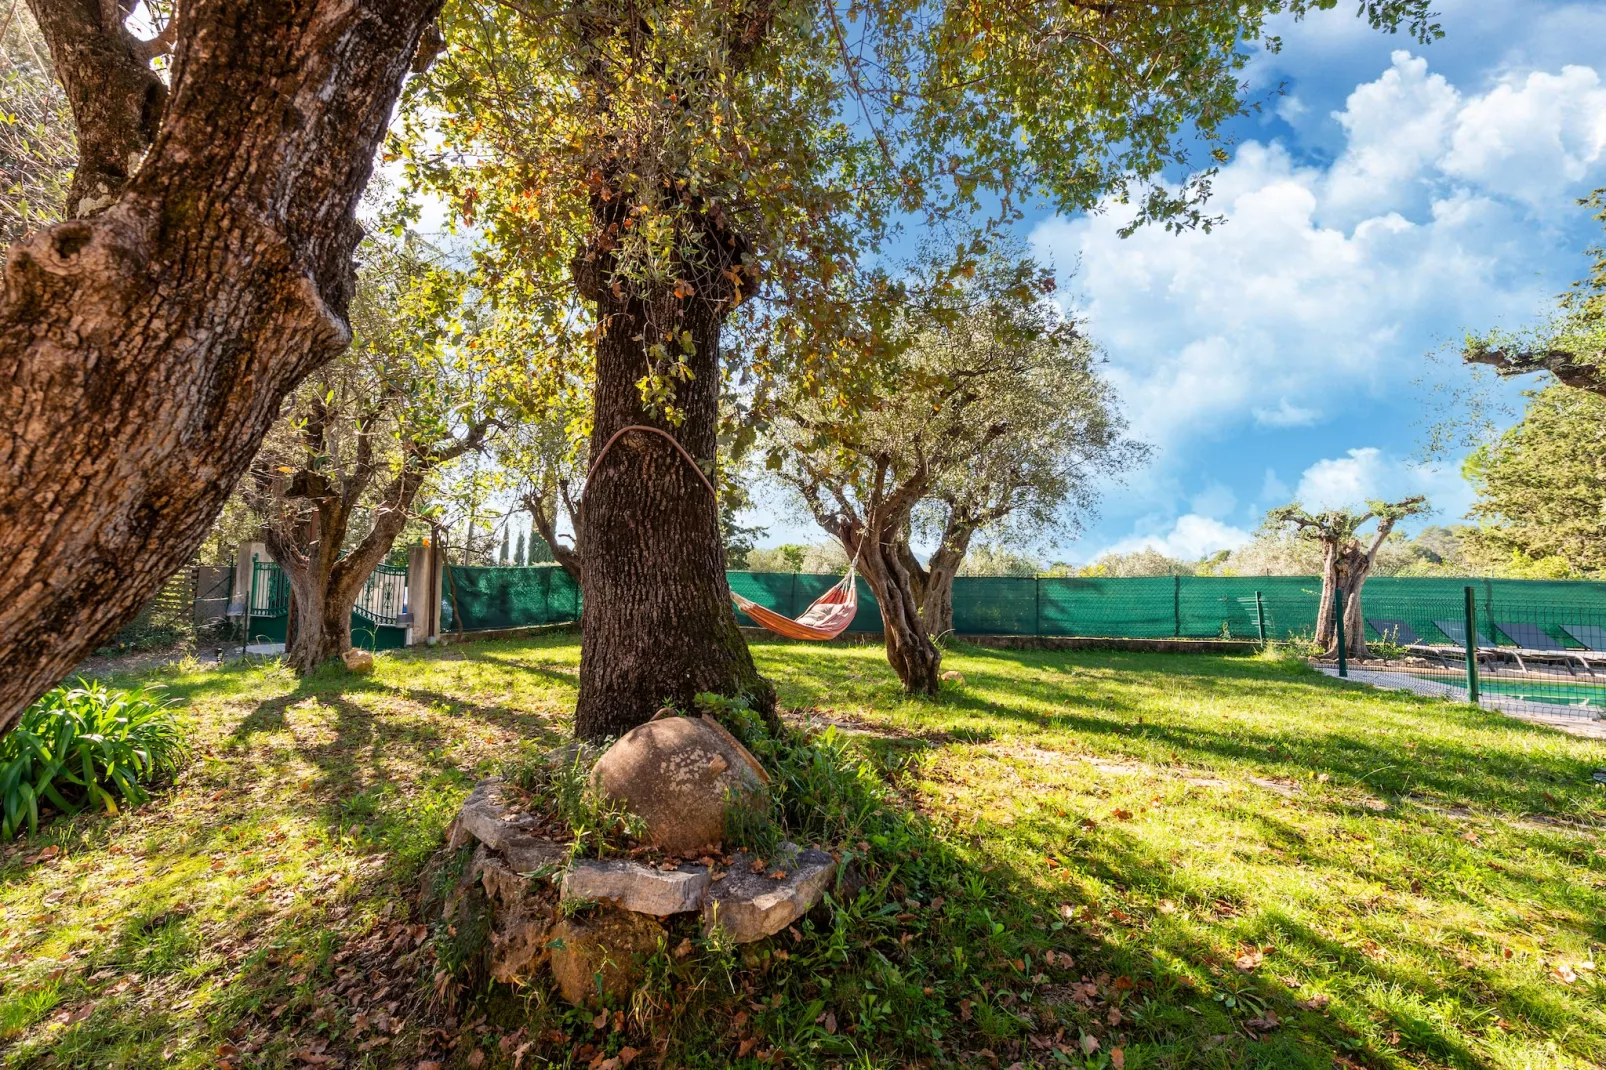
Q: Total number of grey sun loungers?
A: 4